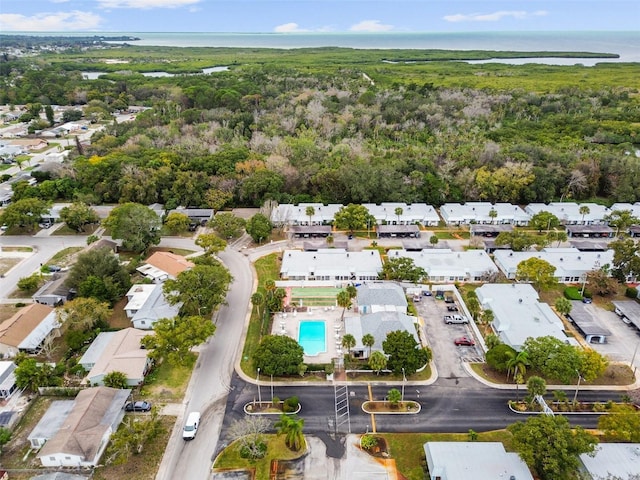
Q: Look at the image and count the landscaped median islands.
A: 3